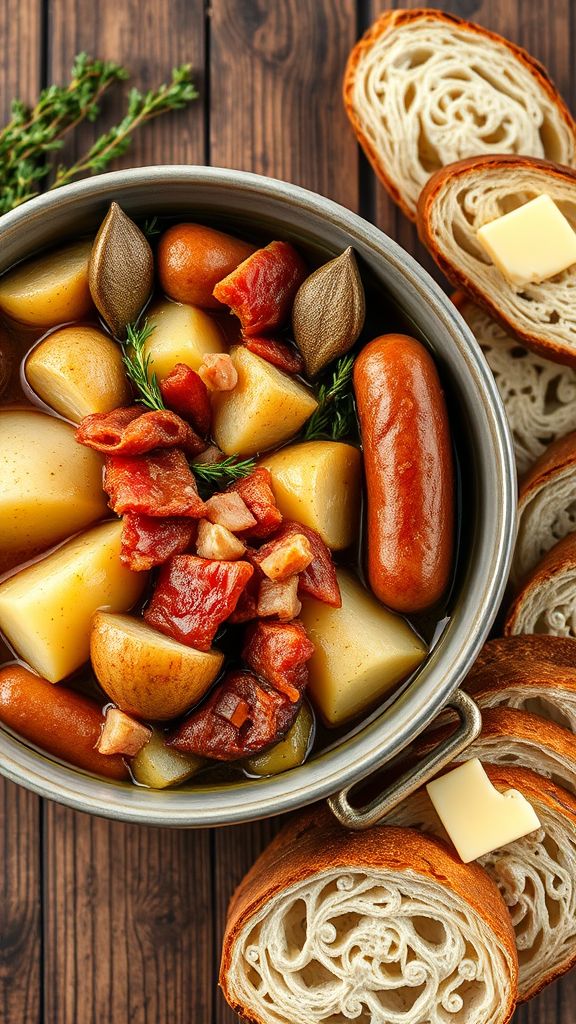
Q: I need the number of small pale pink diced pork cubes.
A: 6